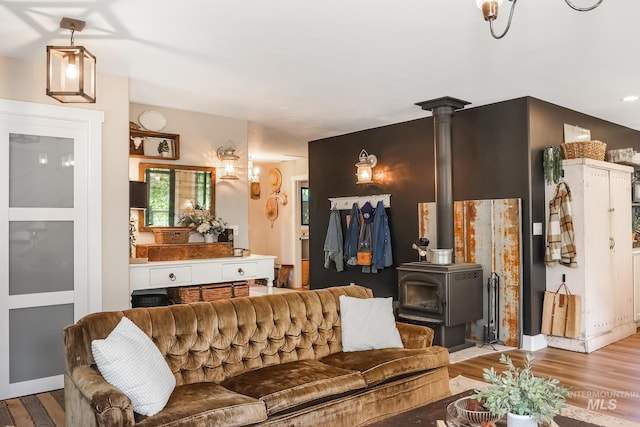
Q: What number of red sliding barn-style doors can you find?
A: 0